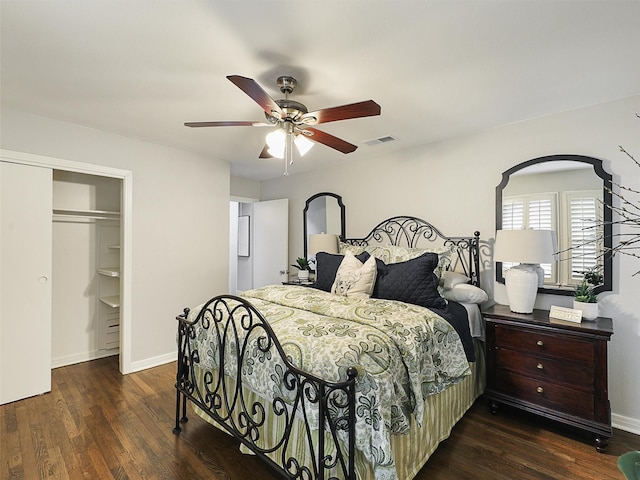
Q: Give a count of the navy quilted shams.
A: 2